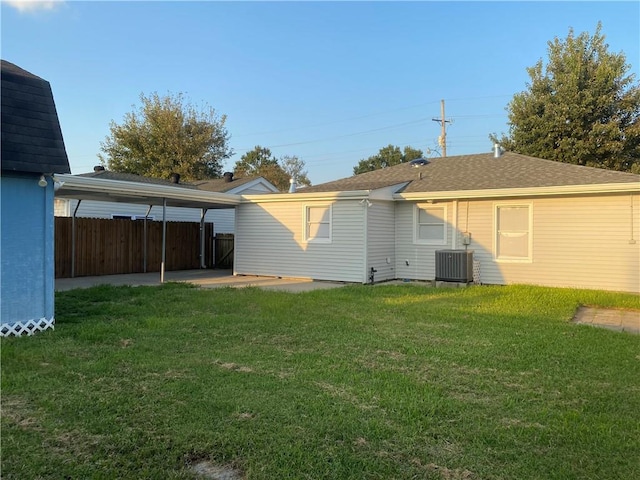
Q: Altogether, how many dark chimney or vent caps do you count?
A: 3